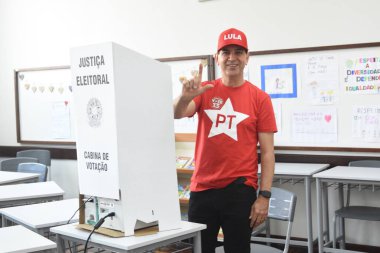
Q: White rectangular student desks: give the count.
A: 7